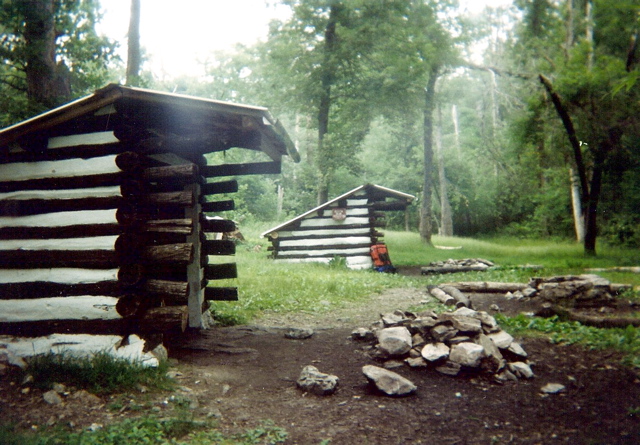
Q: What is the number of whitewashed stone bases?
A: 2